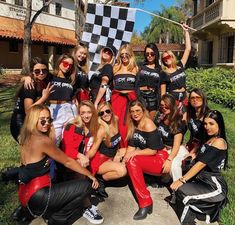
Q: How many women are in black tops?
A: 13